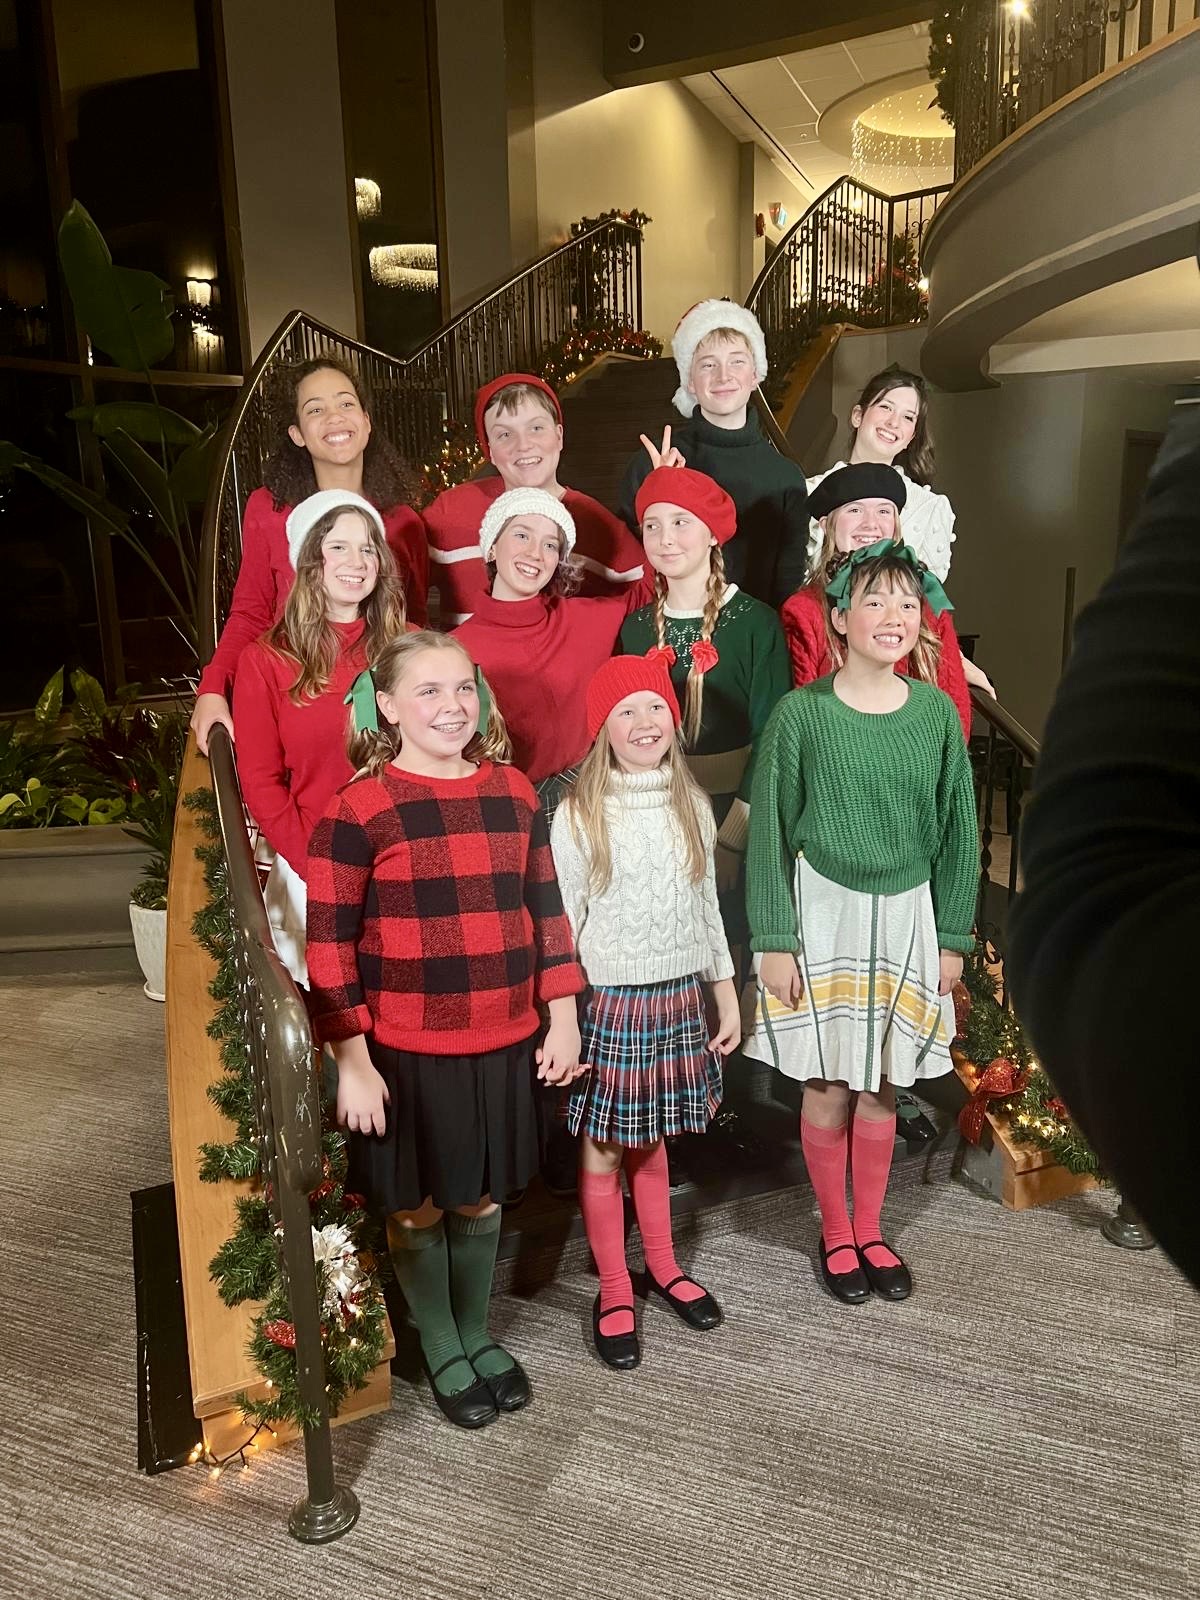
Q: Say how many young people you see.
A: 11